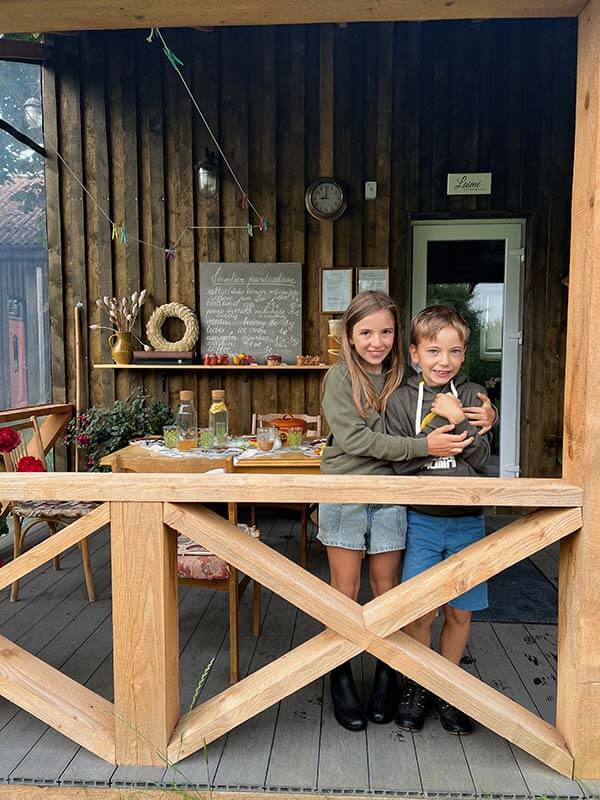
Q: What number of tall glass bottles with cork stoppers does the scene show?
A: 2